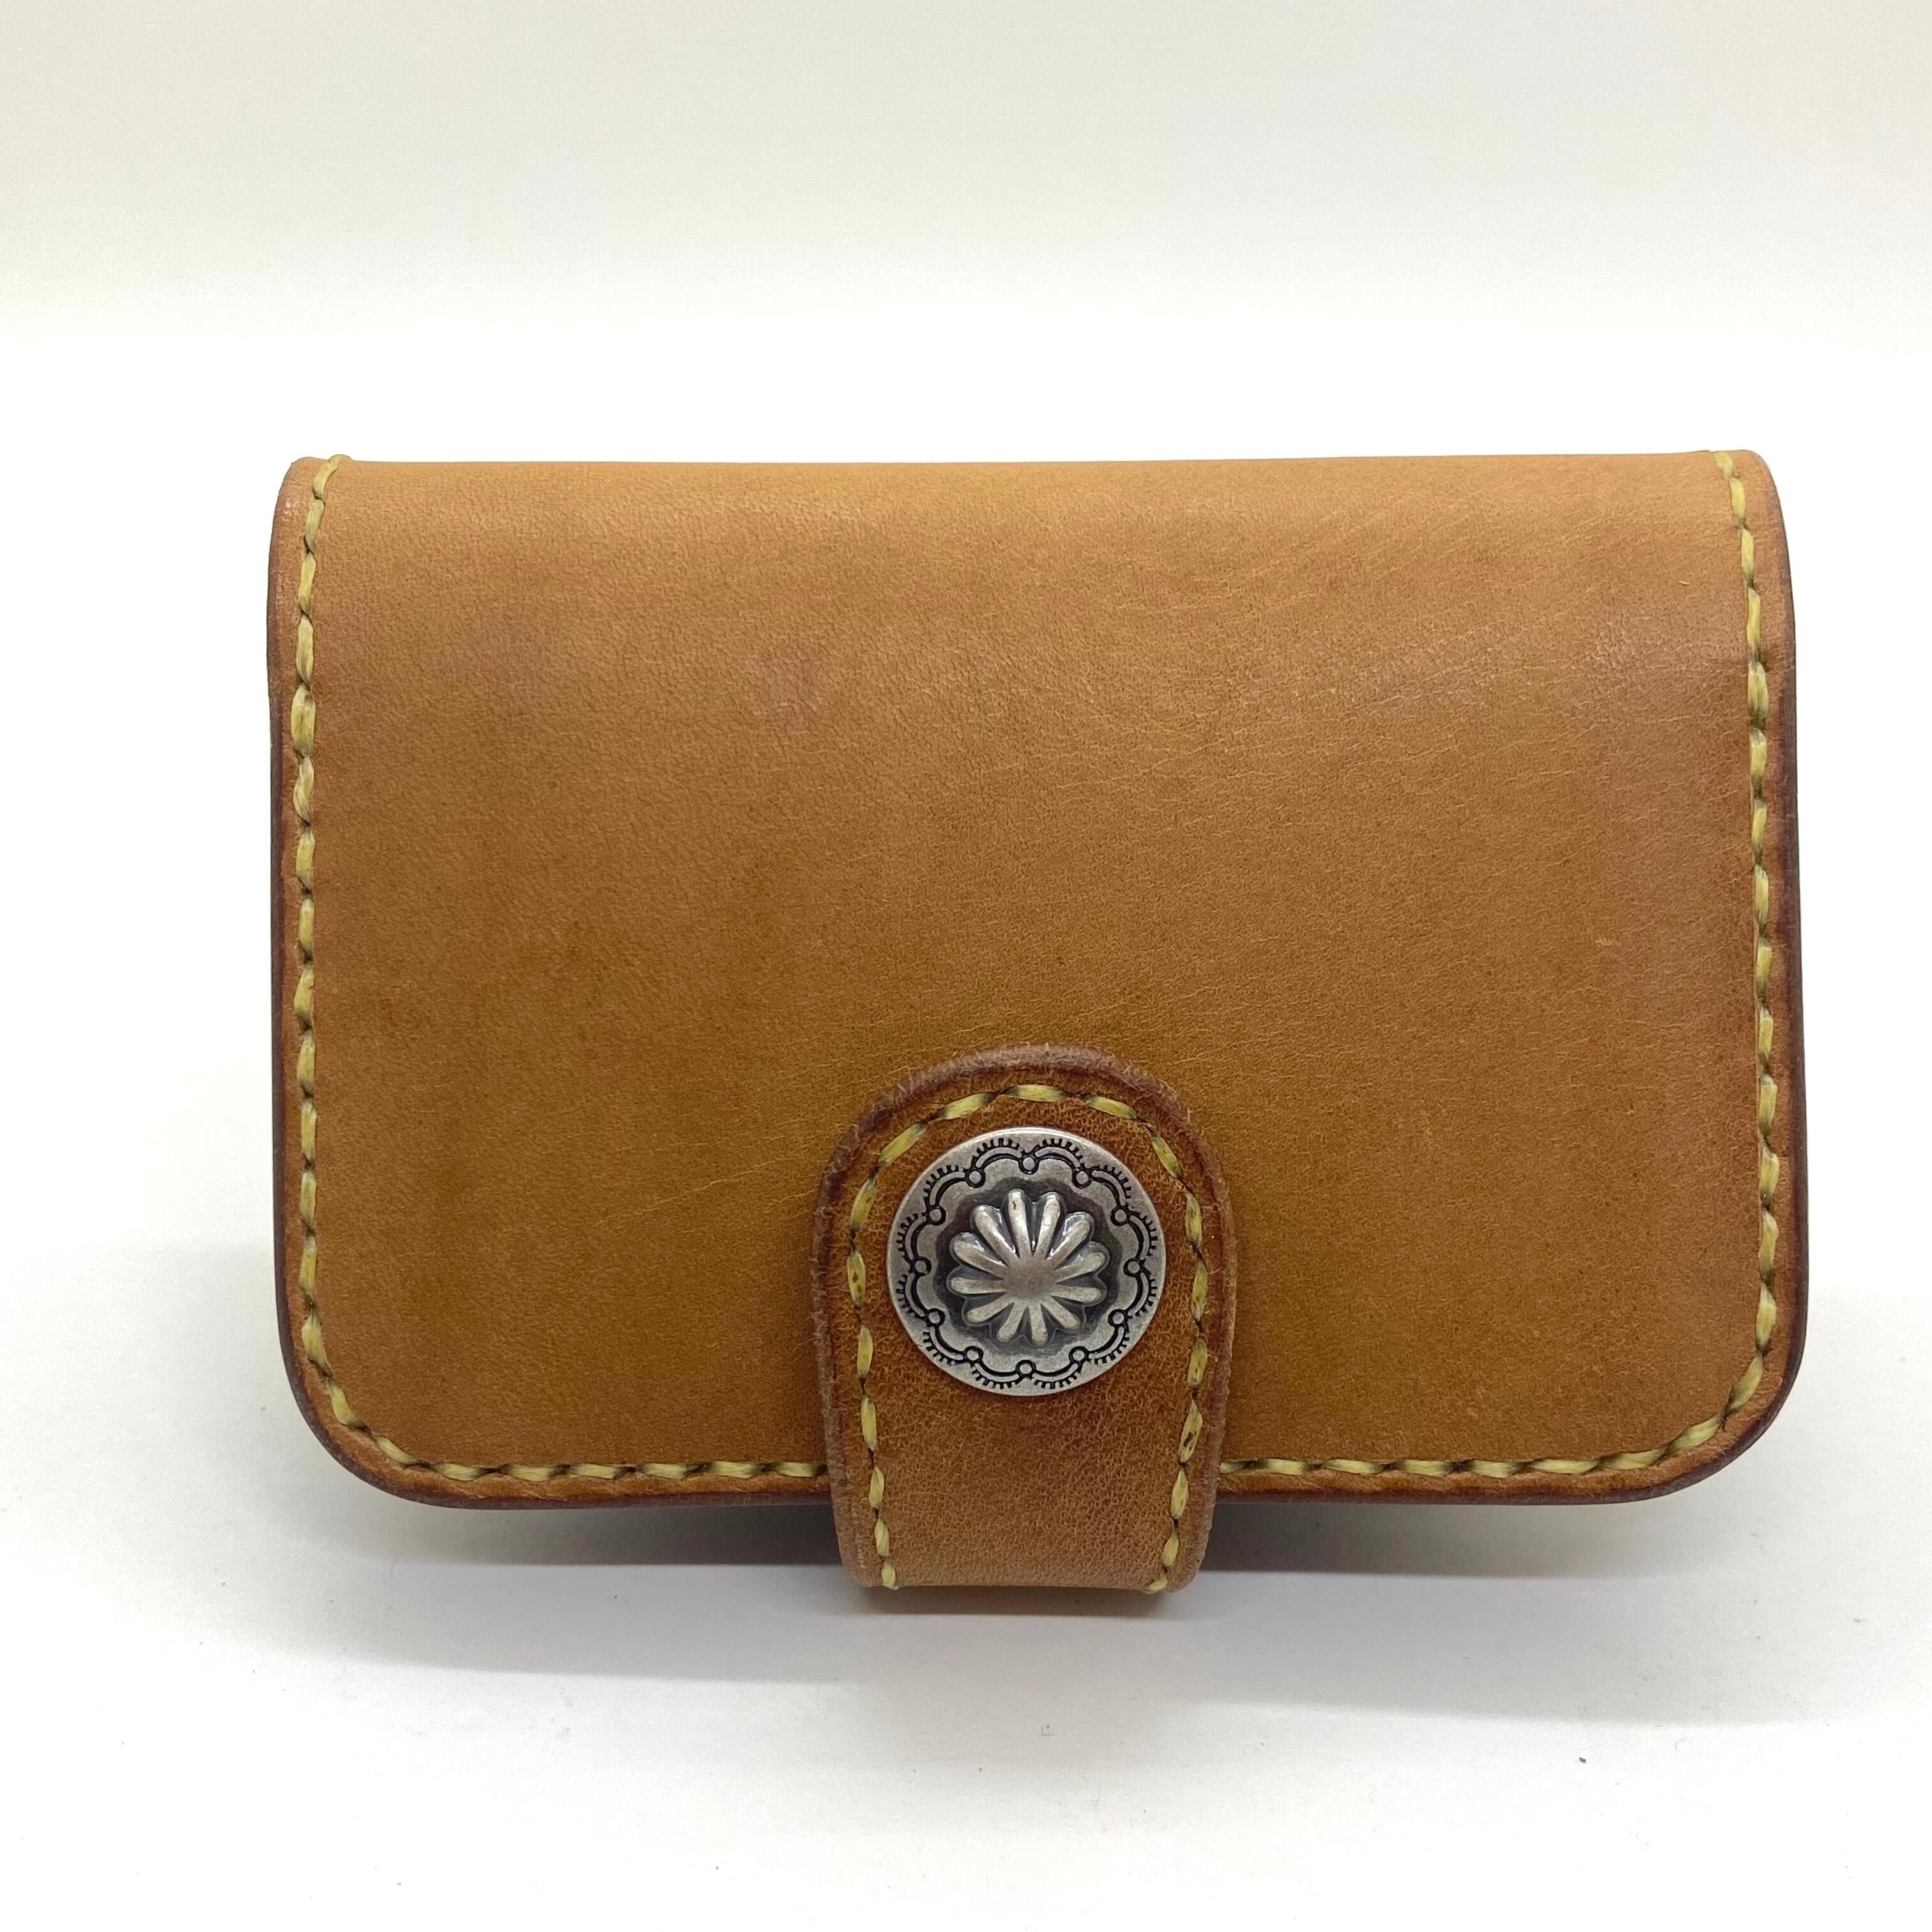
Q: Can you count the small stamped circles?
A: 12